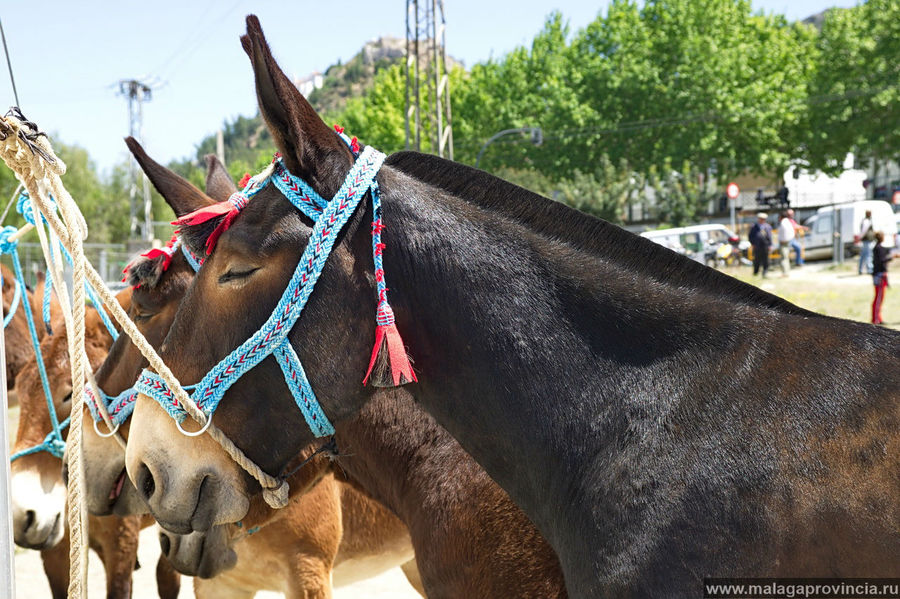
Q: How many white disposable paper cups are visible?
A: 0